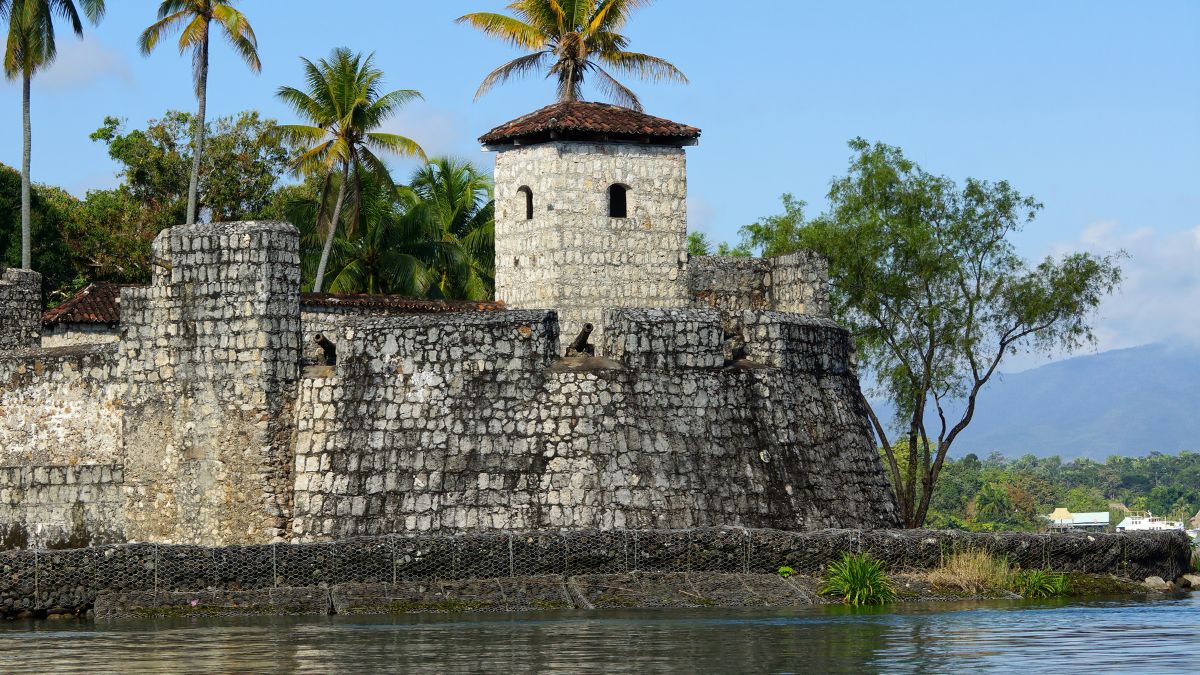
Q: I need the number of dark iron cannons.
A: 2